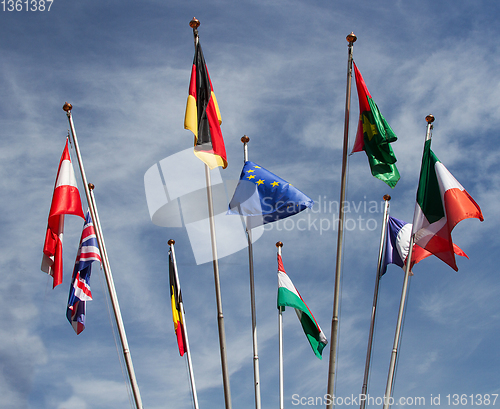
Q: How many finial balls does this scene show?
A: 9